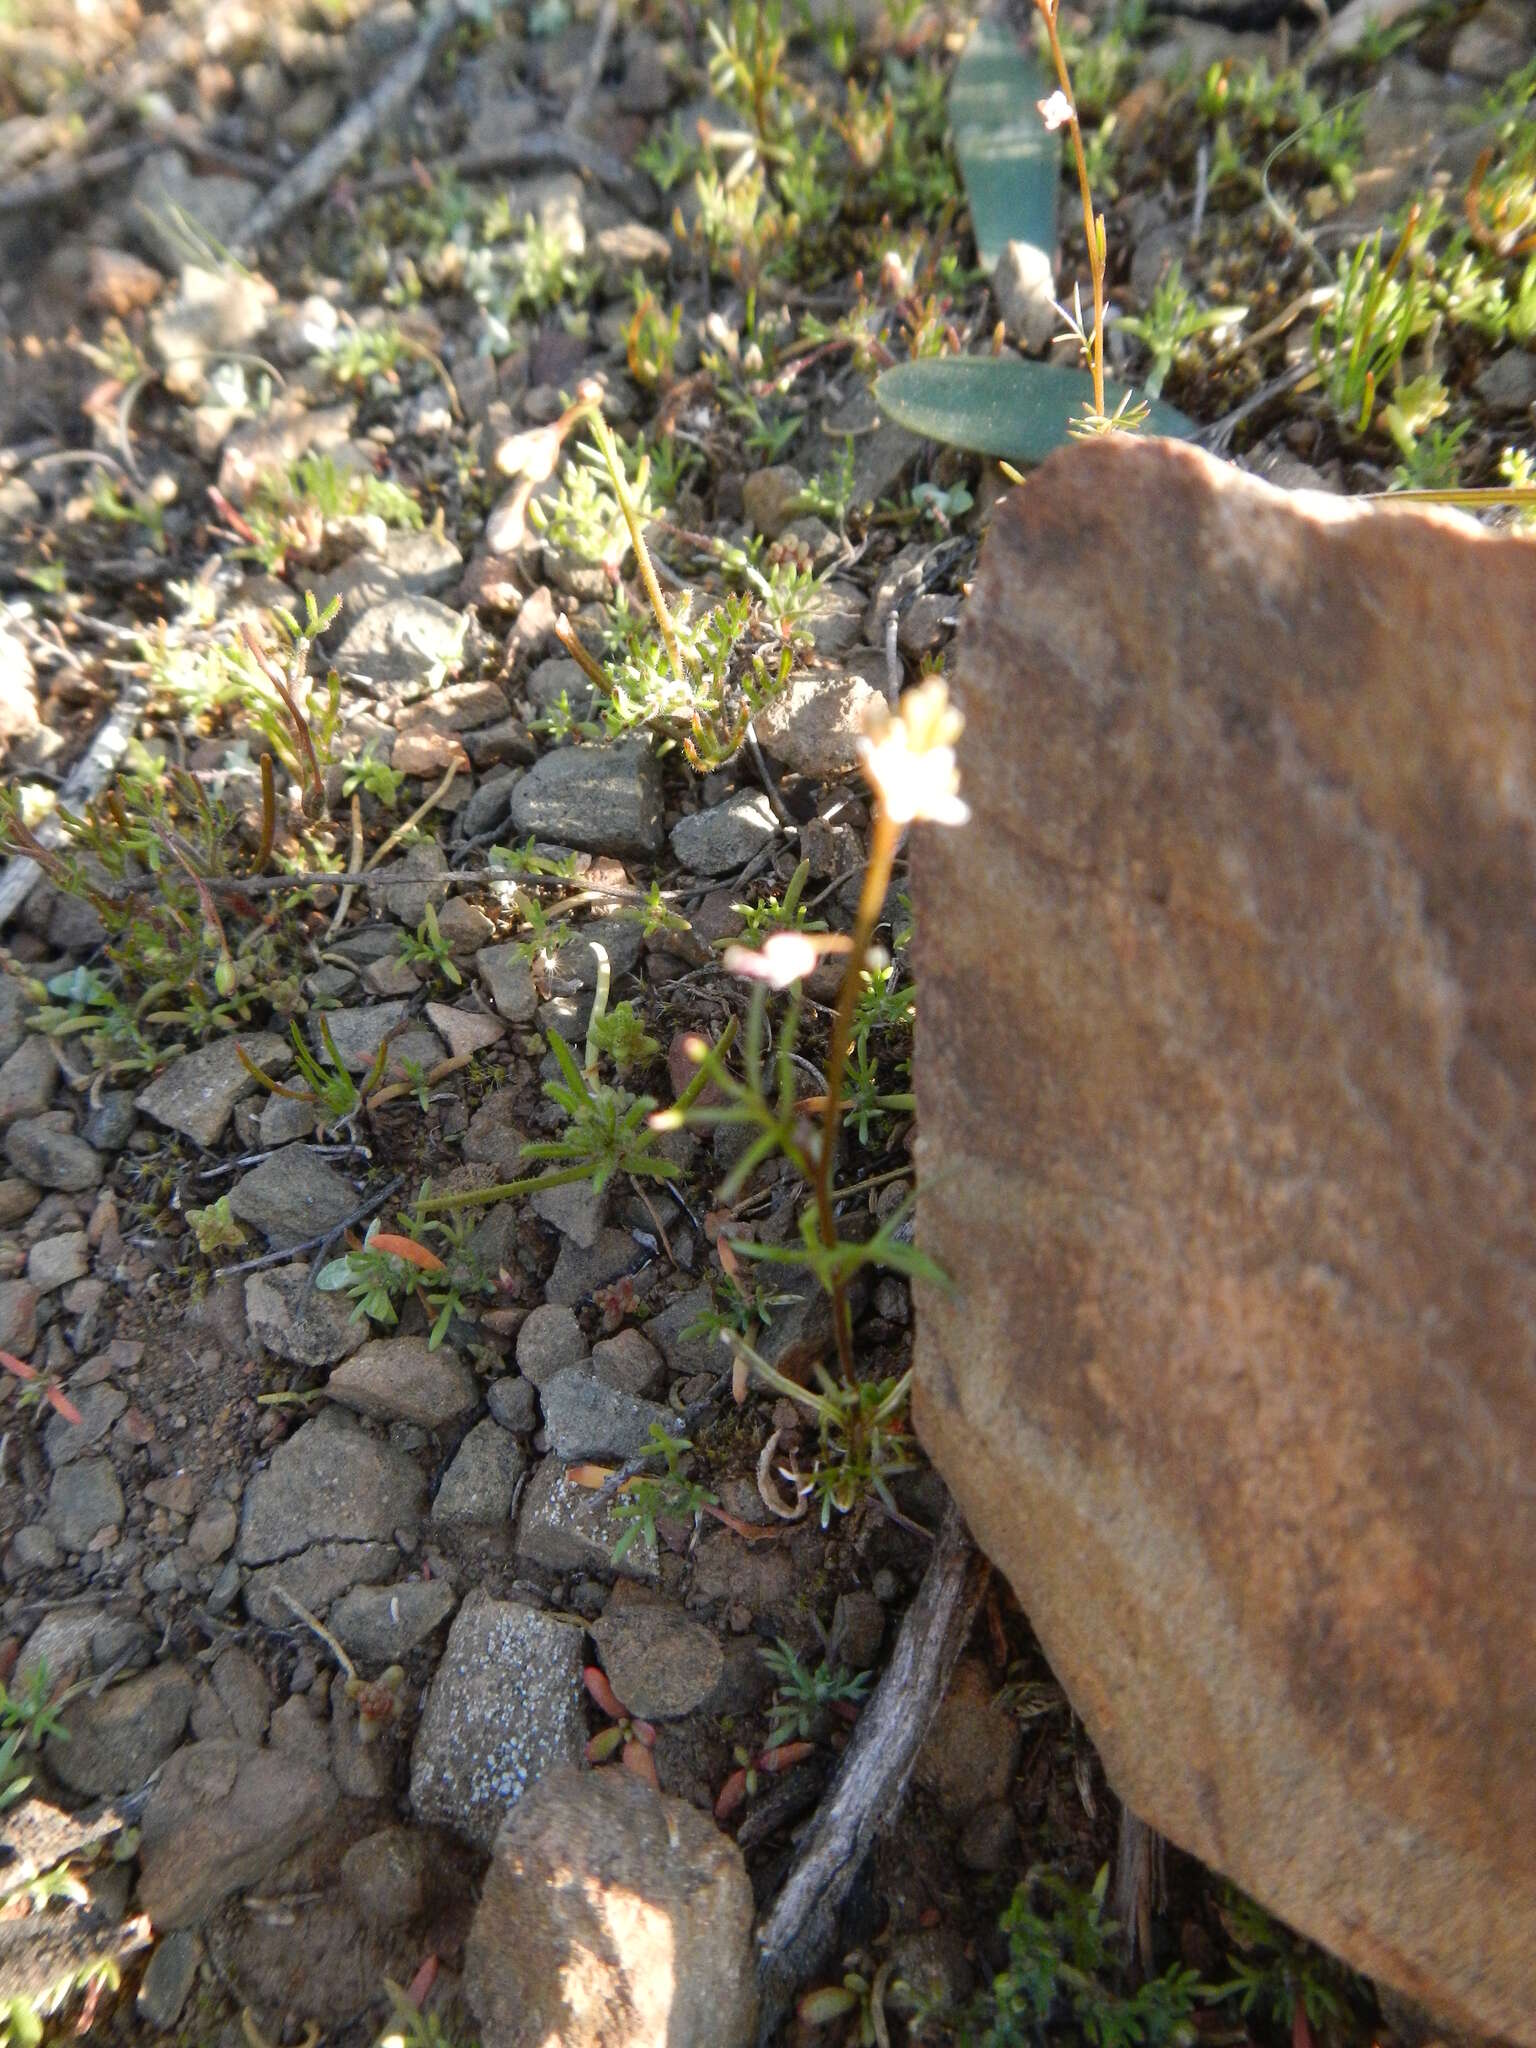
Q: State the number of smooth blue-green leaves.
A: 2